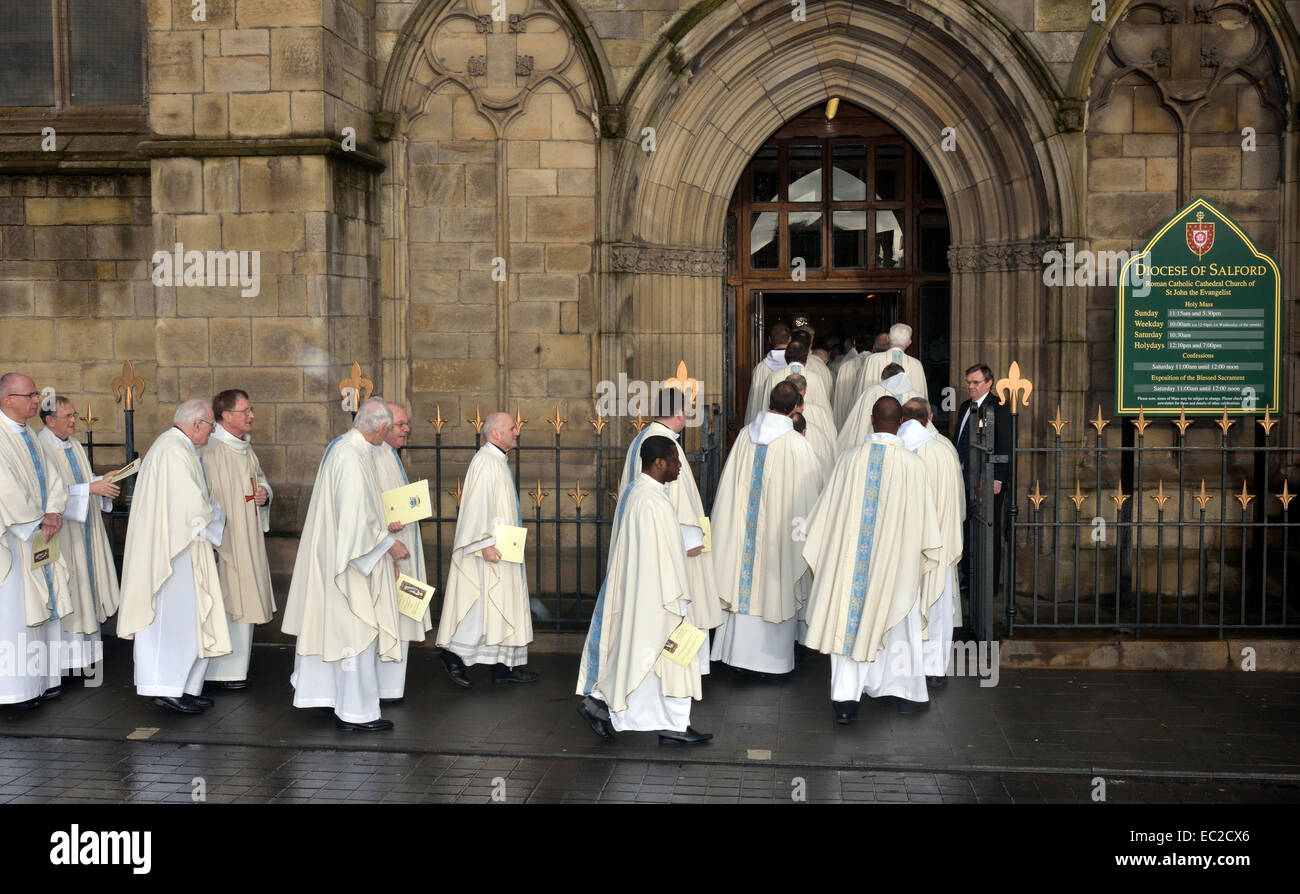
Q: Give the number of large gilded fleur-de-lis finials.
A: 4